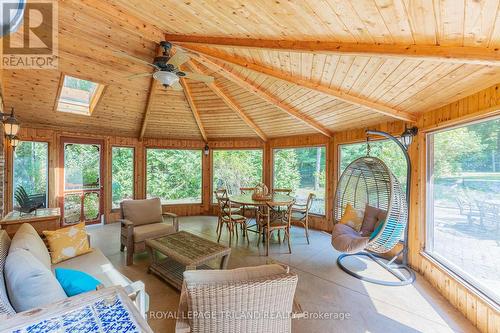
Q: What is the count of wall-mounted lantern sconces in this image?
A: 4